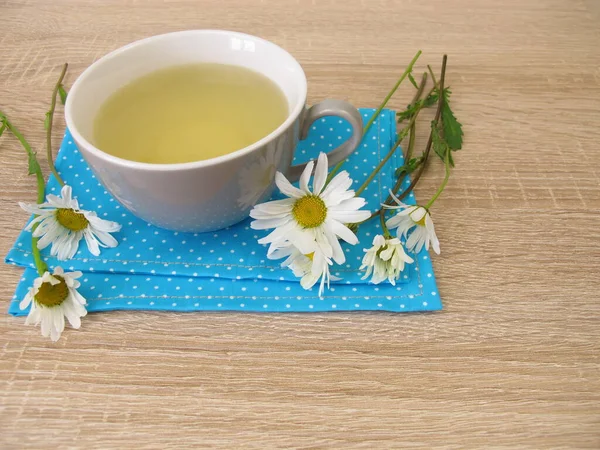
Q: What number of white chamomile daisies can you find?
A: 6